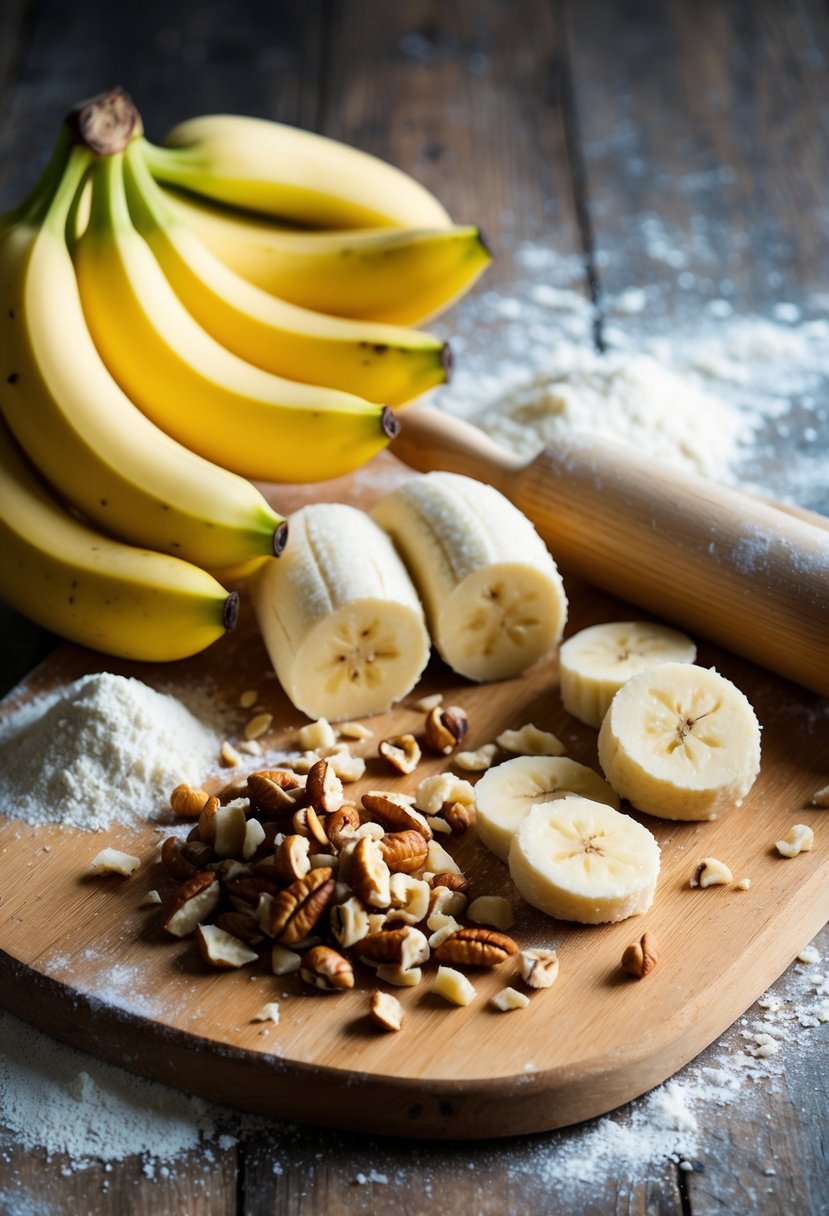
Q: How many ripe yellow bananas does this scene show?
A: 6